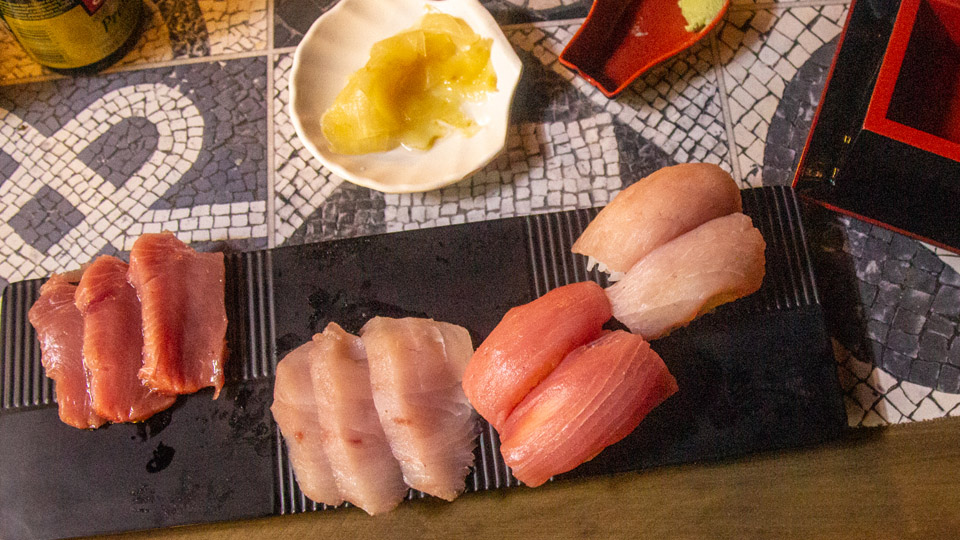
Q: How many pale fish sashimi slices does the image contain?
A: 3